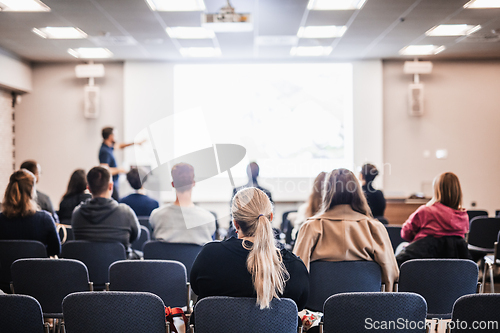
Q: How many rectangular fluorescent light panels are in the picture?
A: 12